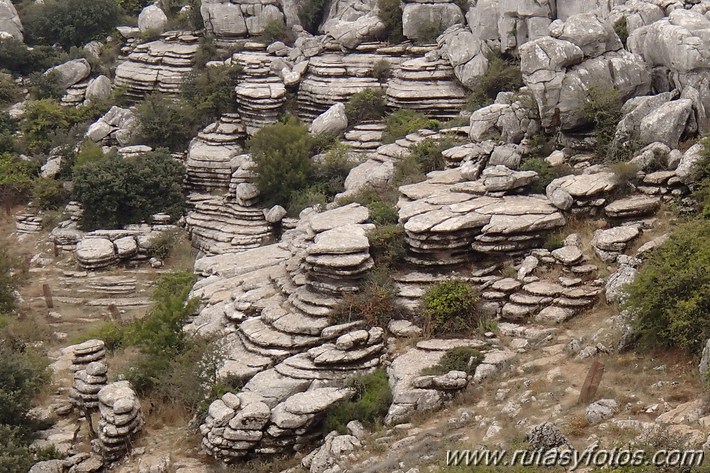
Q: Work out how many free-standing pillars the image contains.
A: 2